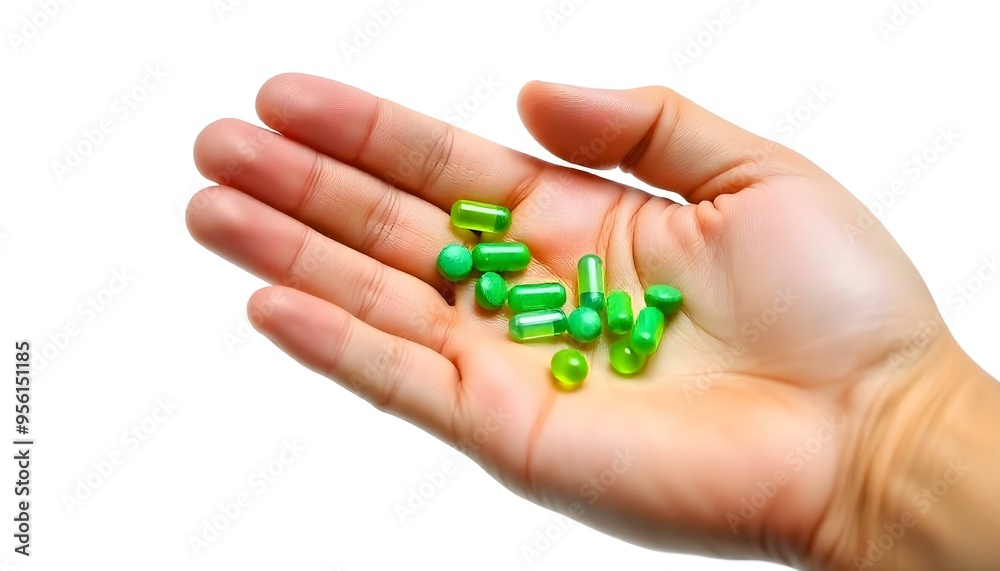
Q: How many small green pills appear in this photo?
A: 13